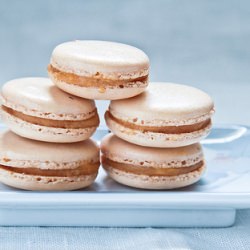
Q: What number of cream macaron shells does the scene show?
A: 10